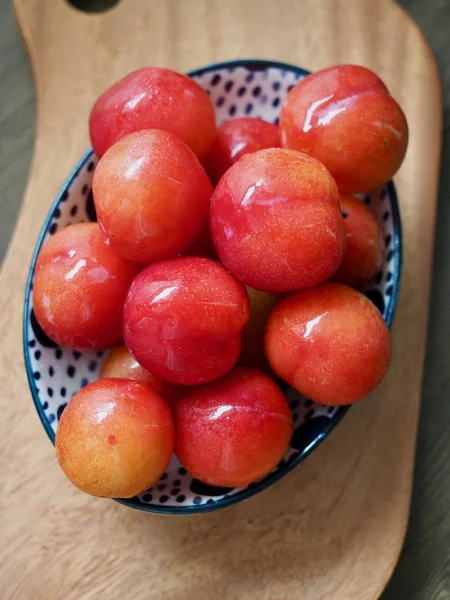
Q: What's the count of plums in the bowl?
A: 13